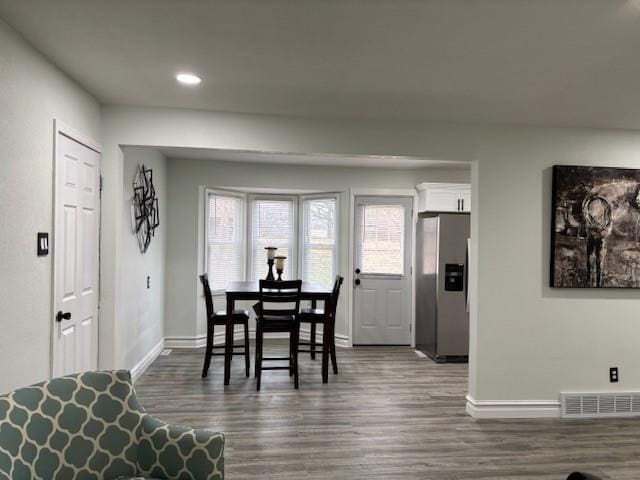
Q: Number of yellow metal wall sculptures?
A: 0